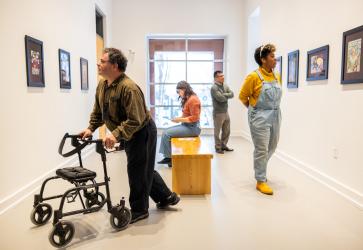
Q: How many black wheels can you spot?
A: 4